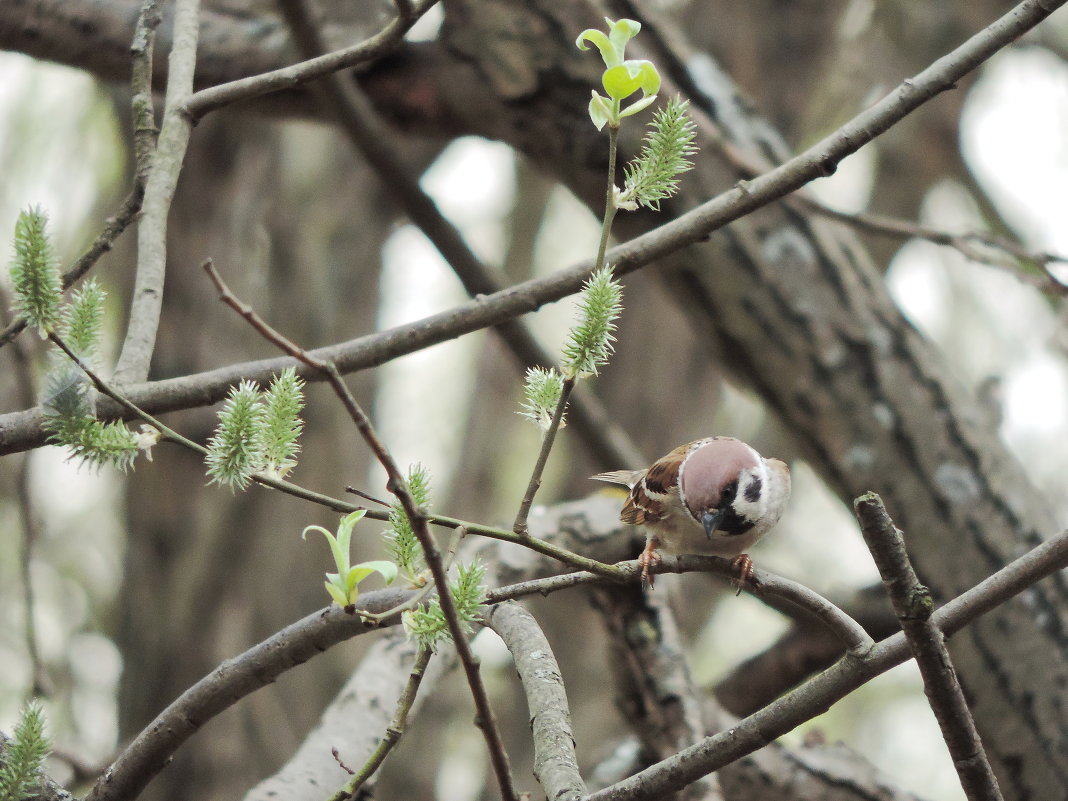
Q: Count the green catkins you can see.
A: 11